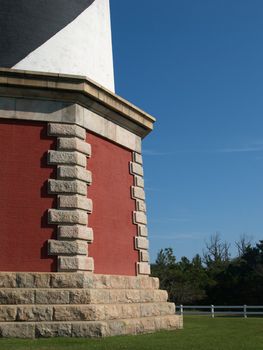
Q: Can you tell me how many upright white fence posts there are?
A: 3